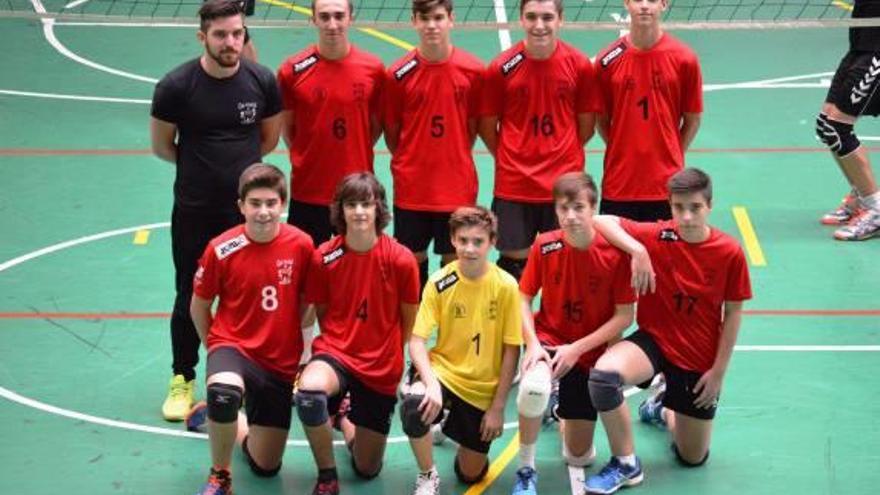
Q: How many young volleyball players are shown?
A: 9